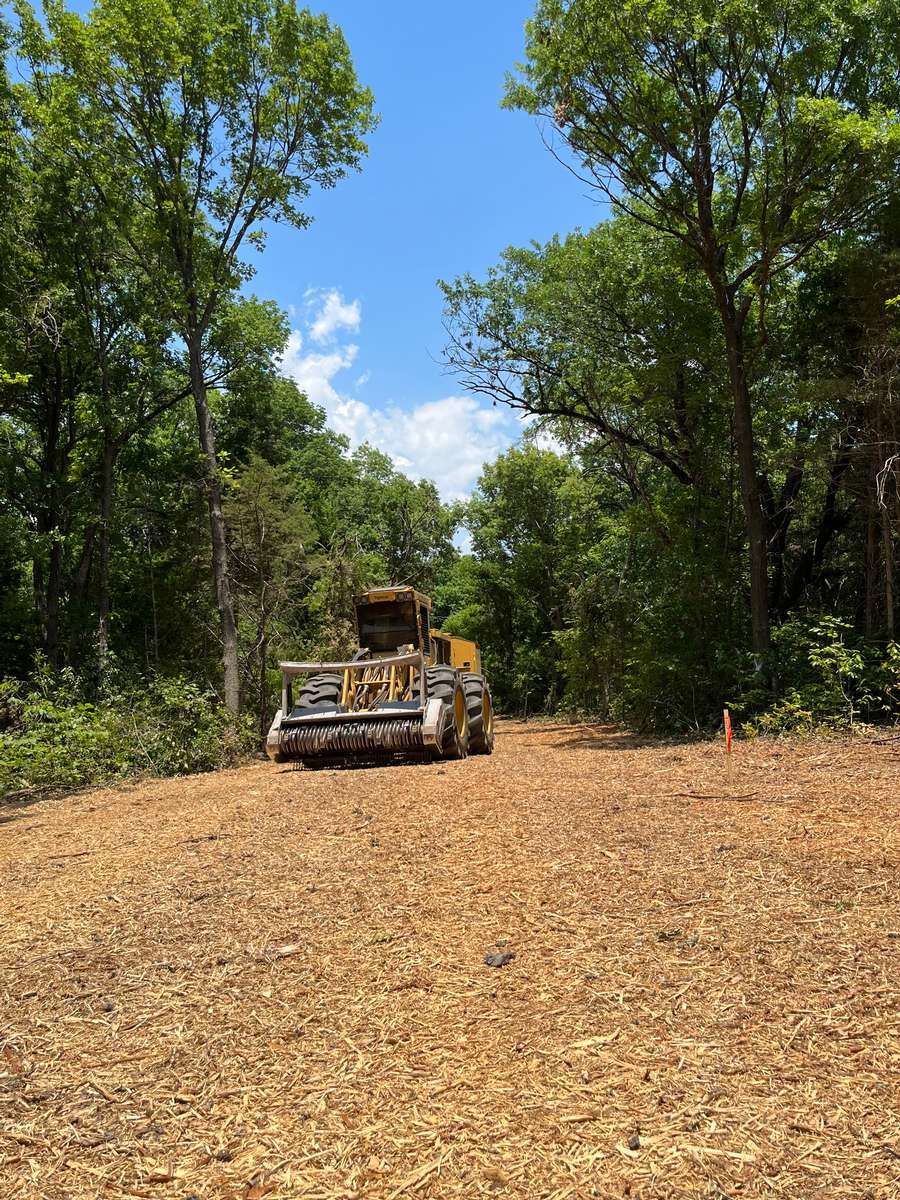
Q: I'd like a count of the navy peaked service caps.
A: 0